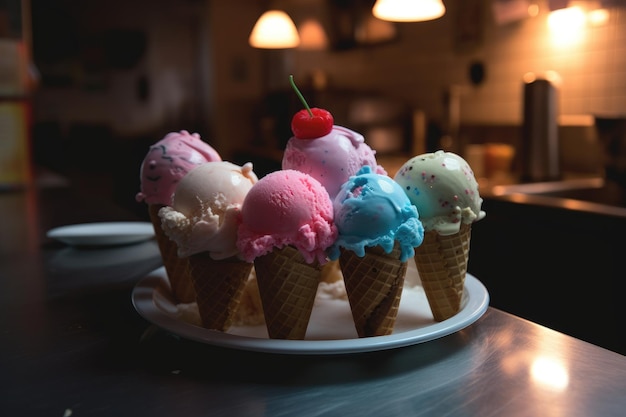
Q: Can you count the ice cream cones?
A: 6